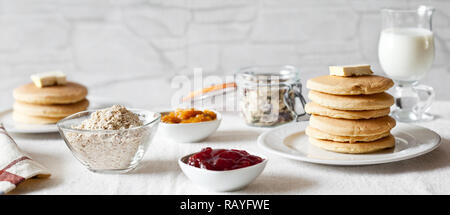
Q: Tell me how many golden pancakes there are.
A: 9